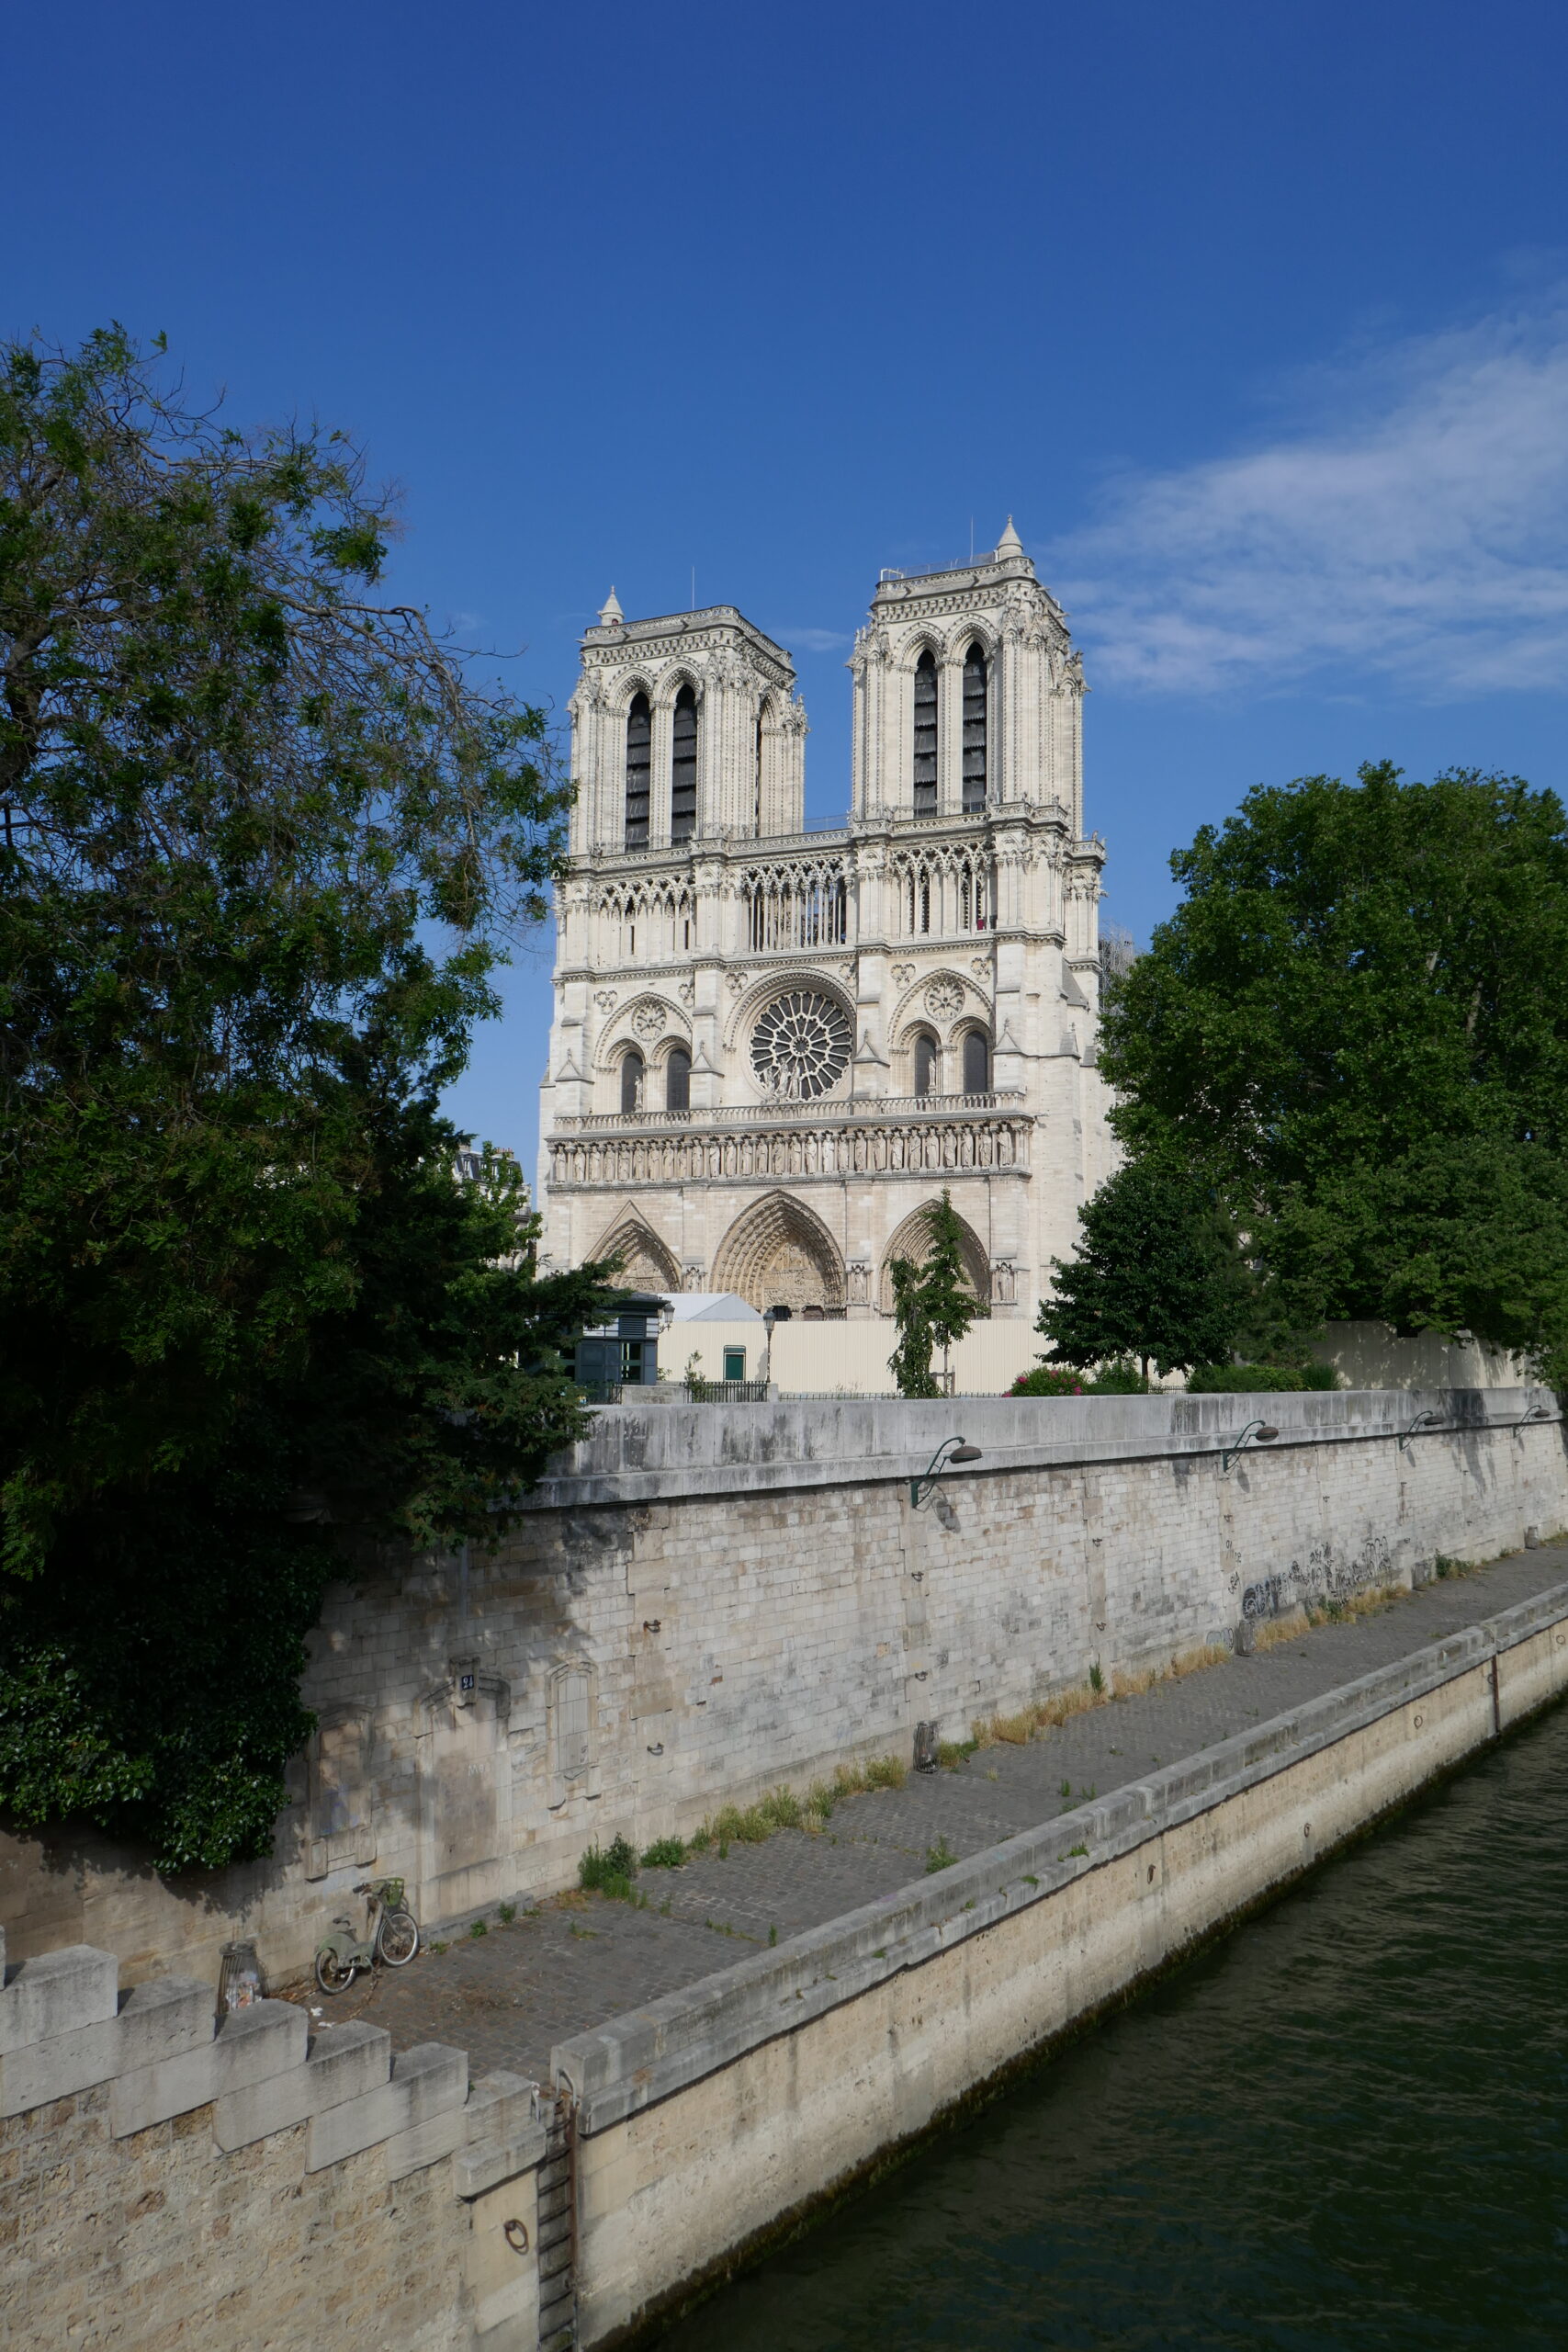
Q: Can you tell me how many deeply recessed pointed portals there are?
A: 3